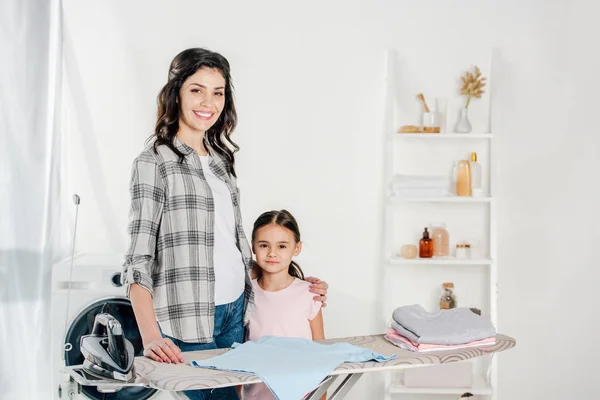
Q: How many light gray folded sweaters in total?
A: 1